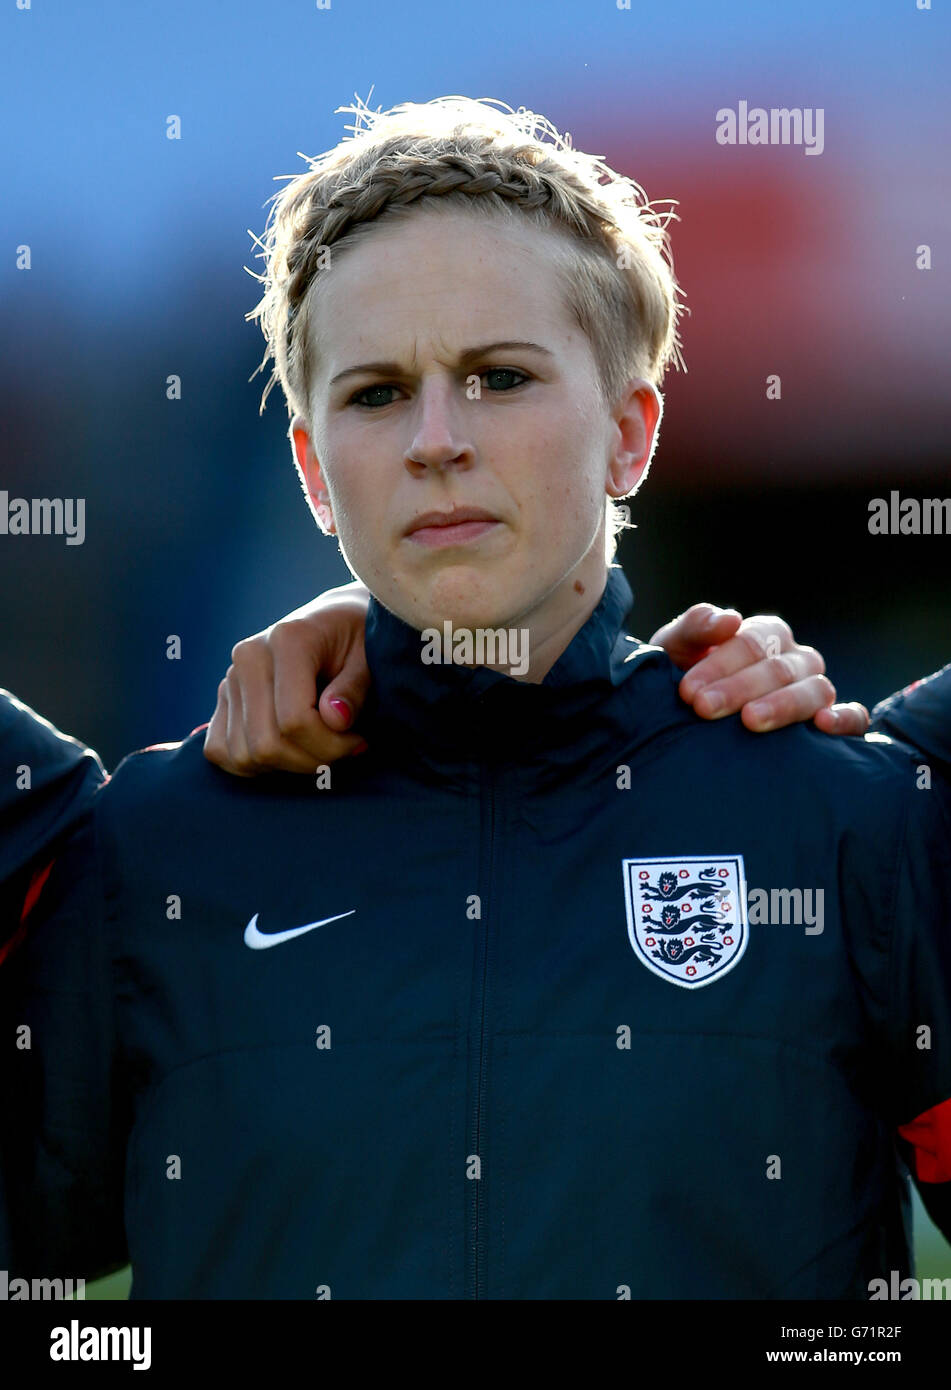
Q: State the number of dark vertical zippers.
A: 1